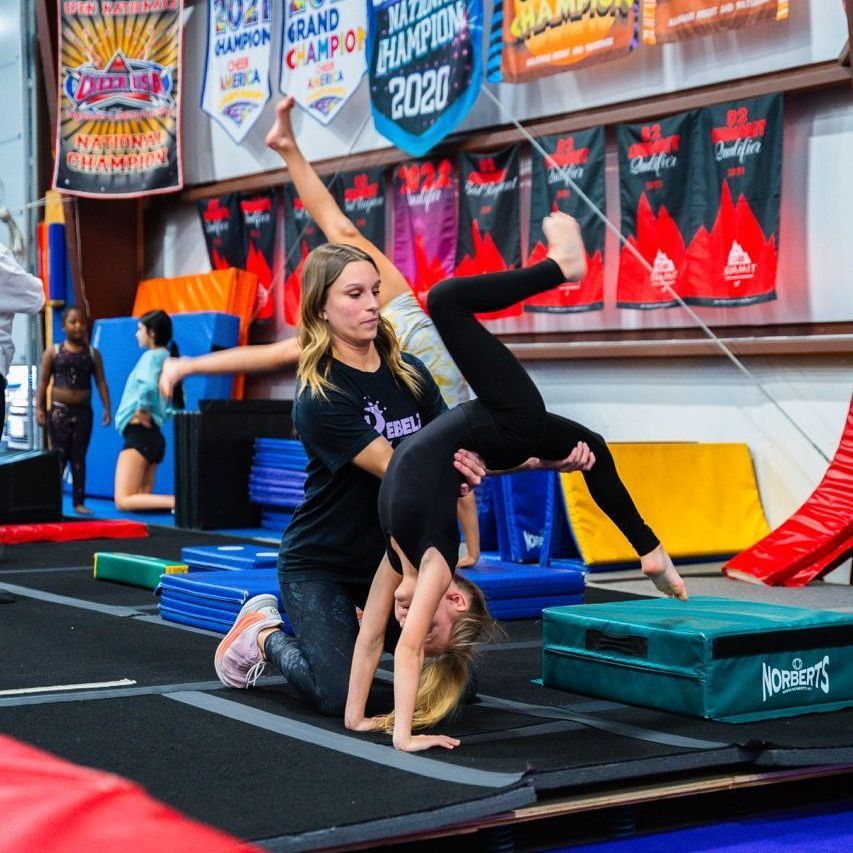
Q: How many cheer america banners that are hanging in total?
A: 2